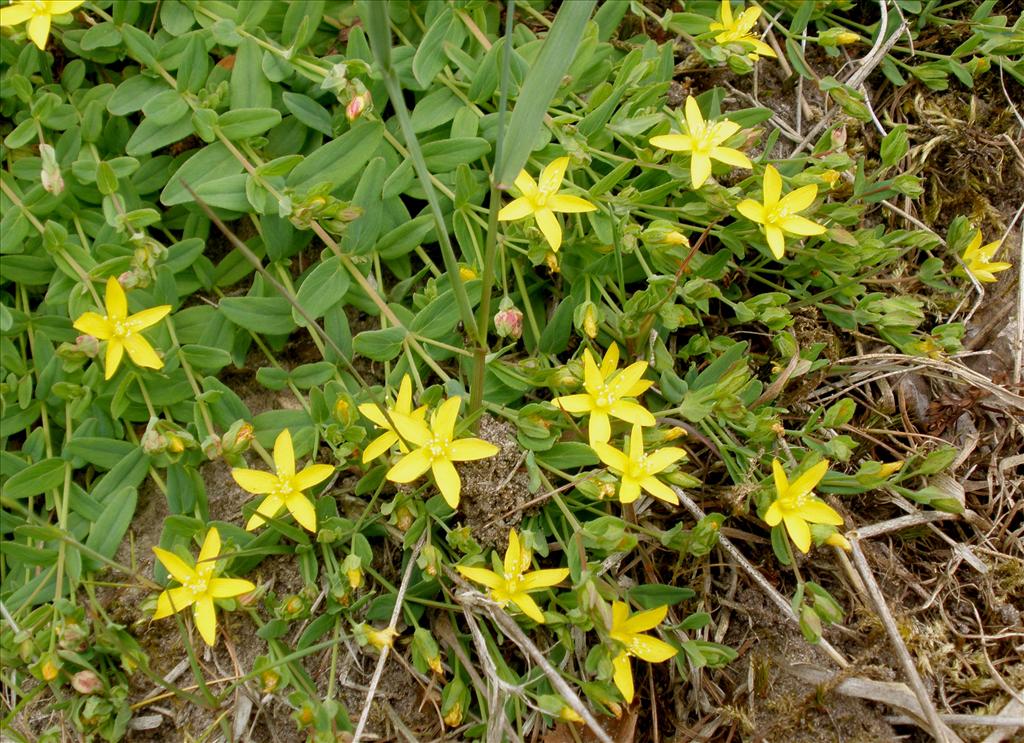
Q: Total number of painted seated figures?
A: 0